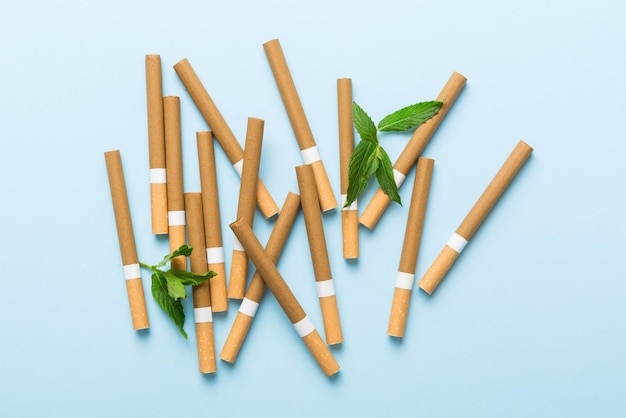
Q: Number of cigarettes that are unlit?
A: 15